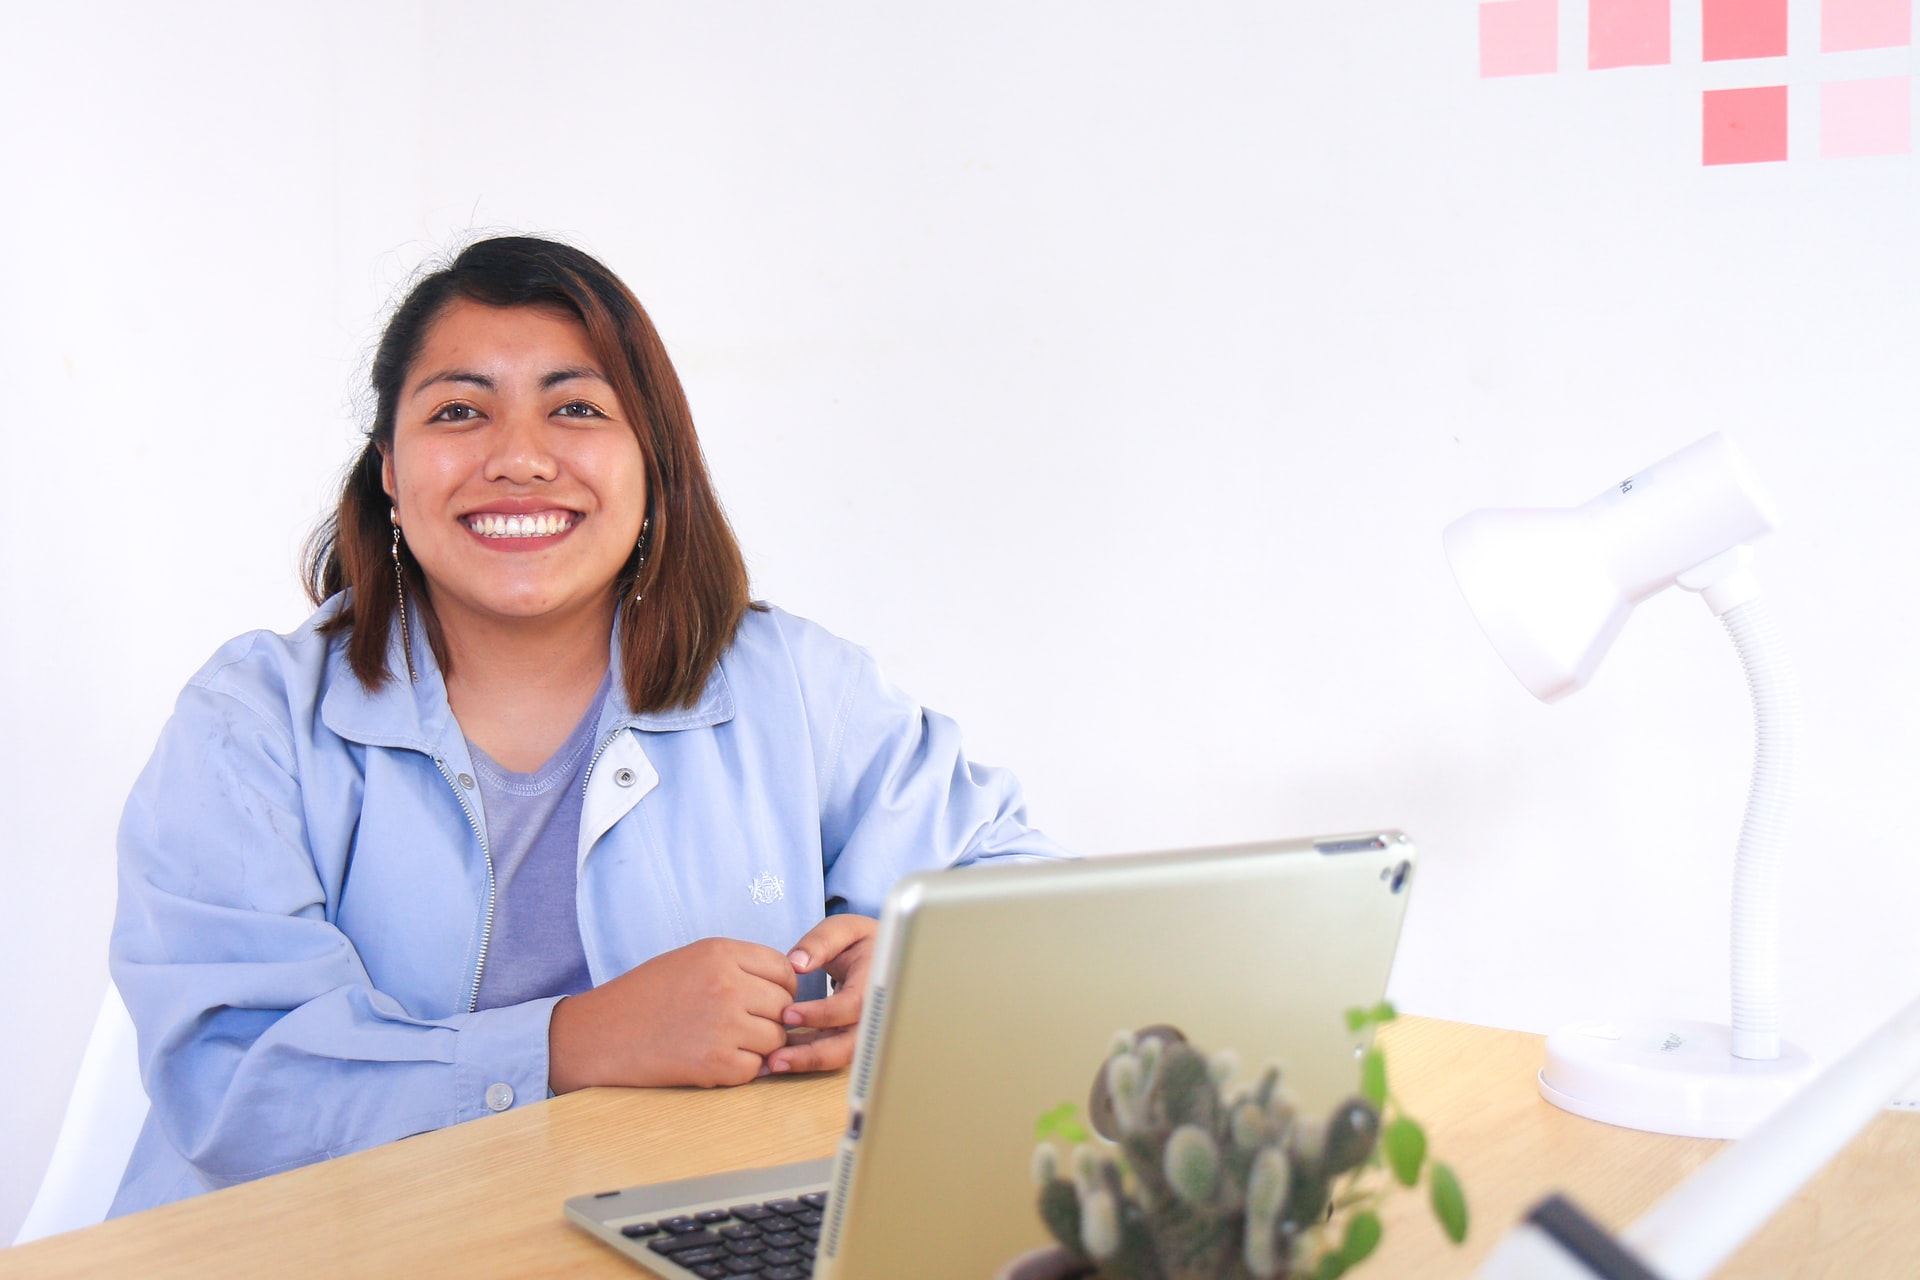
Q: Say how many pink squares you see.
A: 6